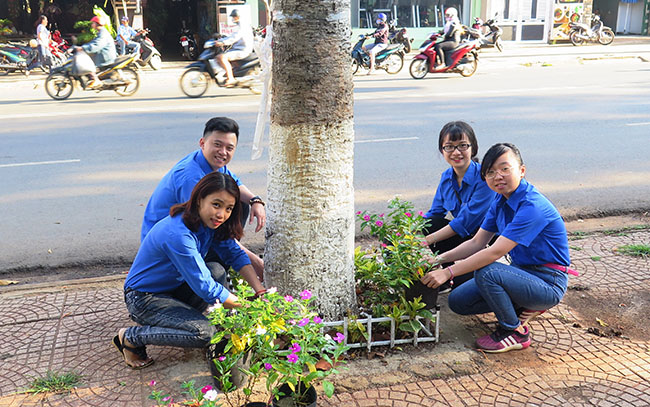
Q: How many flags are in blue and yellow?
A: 0